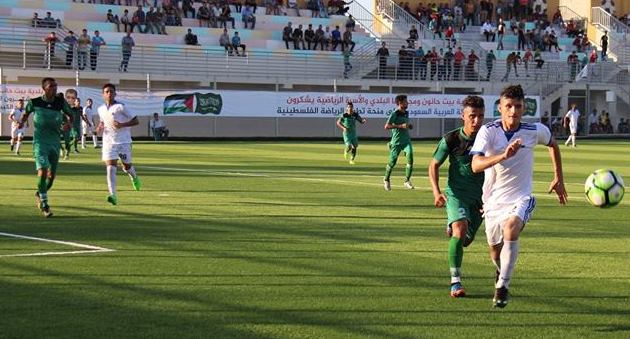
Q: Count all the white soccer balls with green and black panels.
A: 1